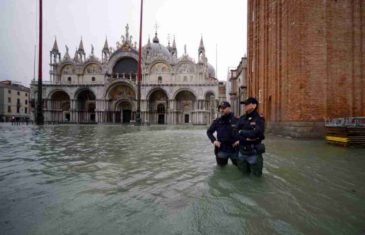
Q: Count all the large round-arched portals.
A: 5